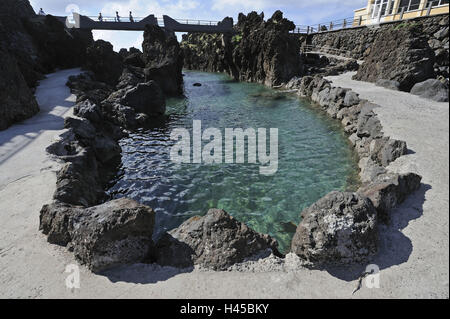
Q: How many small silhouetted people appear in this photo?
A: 4